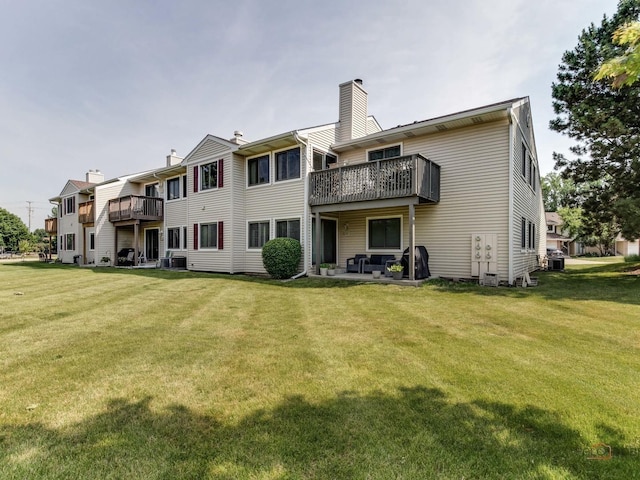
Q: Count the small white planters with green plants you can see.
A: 2